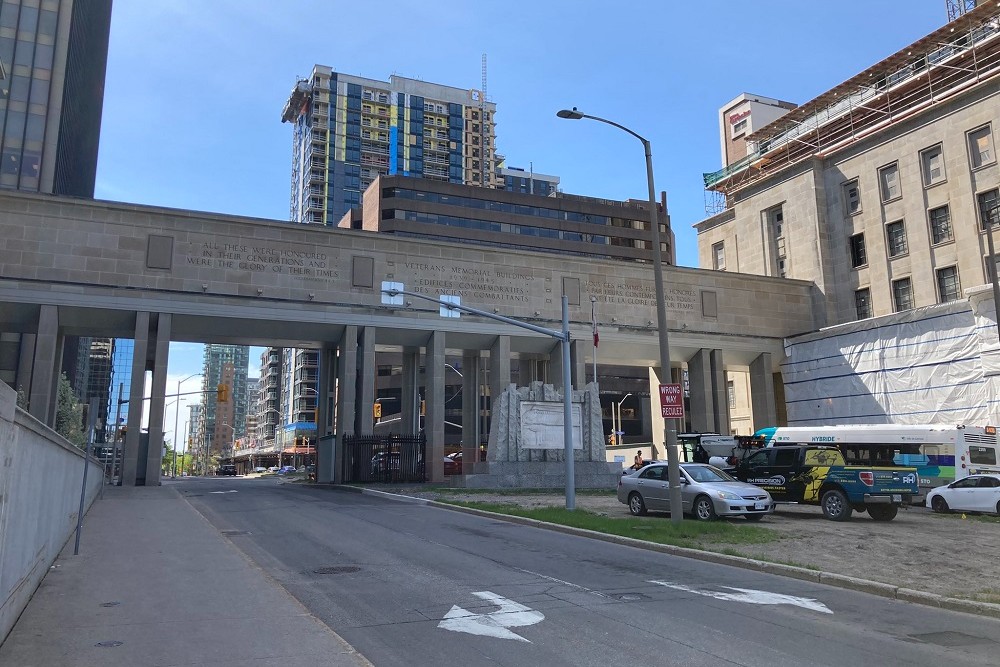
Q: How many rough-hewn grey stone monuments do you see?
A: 1